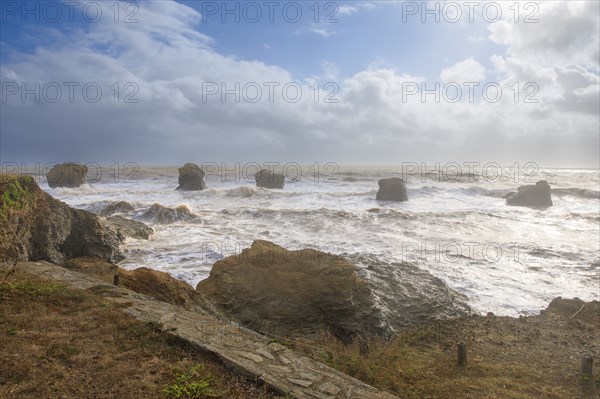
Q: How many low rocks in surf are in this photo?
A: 2